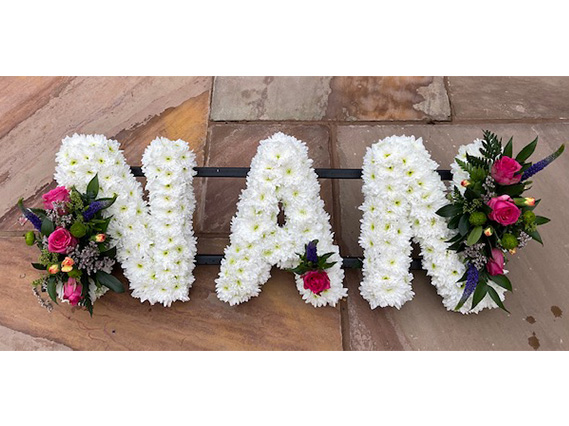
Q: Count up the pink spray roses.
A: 7